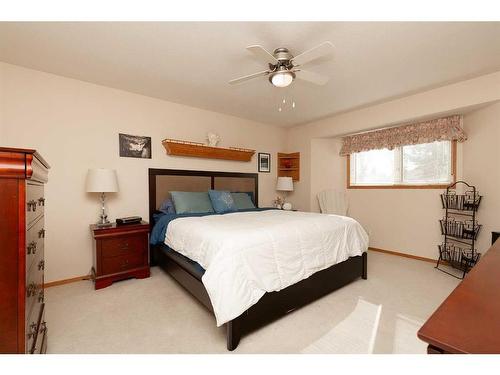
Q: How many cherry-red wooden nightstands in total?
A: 1